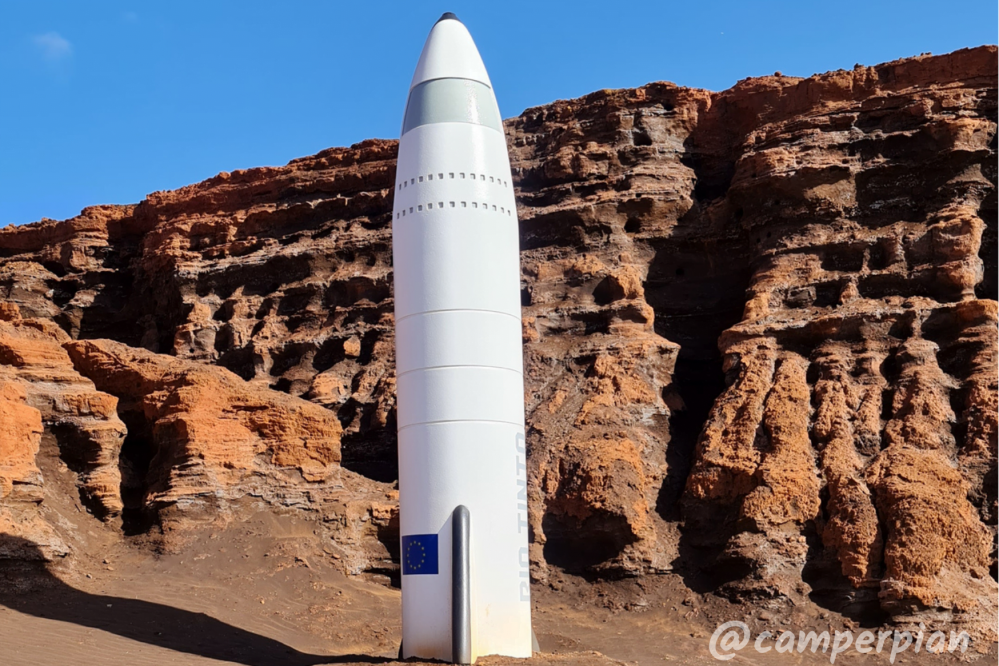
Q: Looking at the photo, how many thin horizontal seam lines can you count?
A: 3